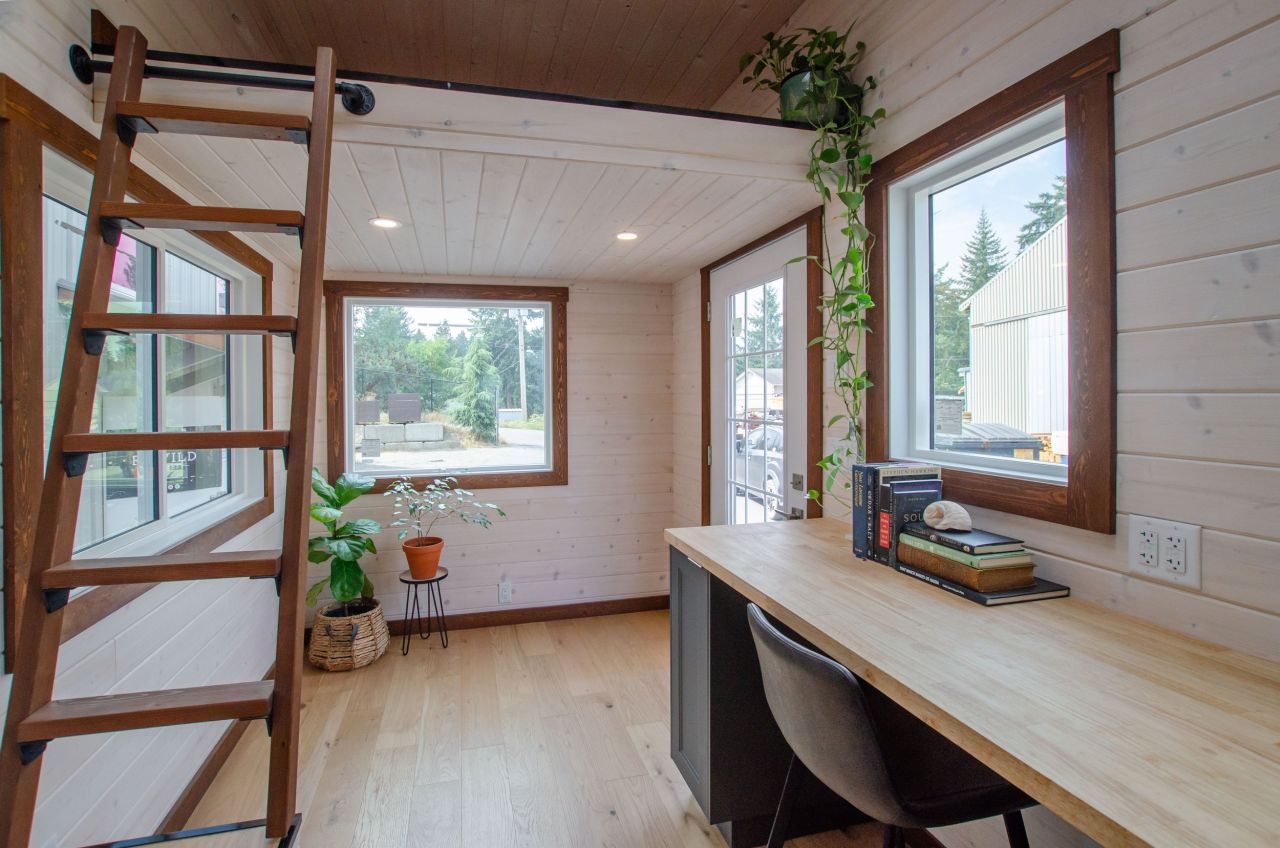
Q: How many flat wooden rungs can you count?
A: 6